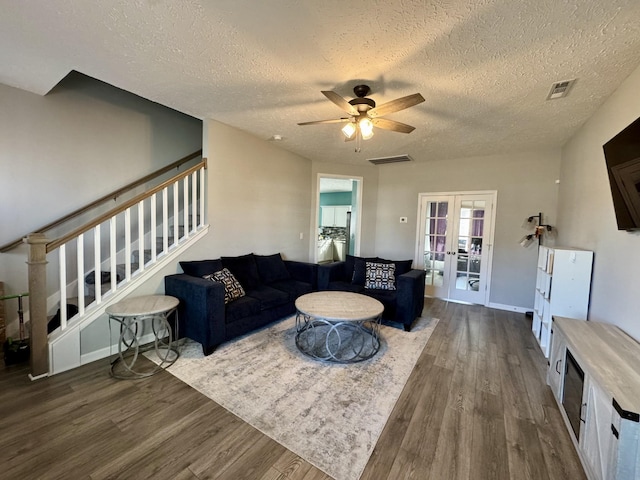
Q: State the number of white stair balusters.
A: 12